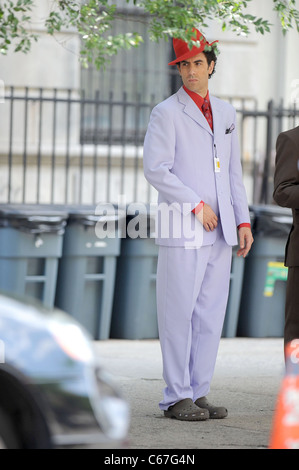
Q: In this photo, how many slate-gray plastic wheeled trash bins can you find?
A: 5